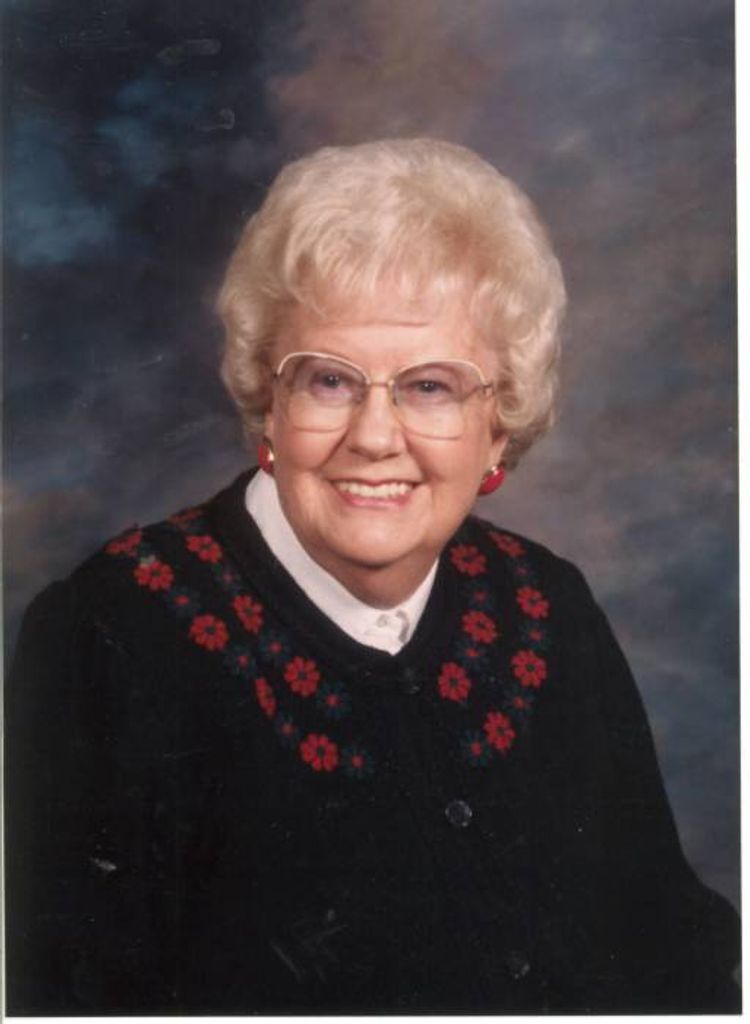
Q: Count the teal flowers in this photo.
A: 13